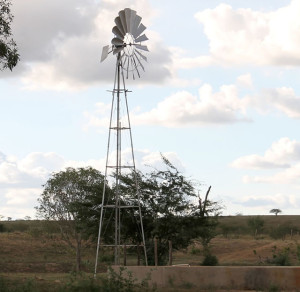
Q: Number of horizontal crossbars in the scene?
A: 5